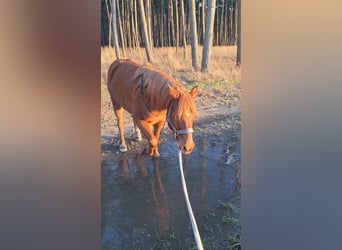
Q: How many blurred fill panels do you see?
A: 2